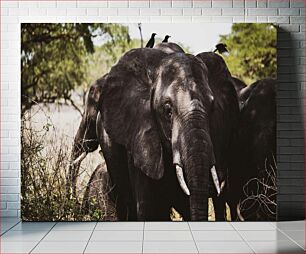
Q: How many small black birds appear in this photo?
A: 3